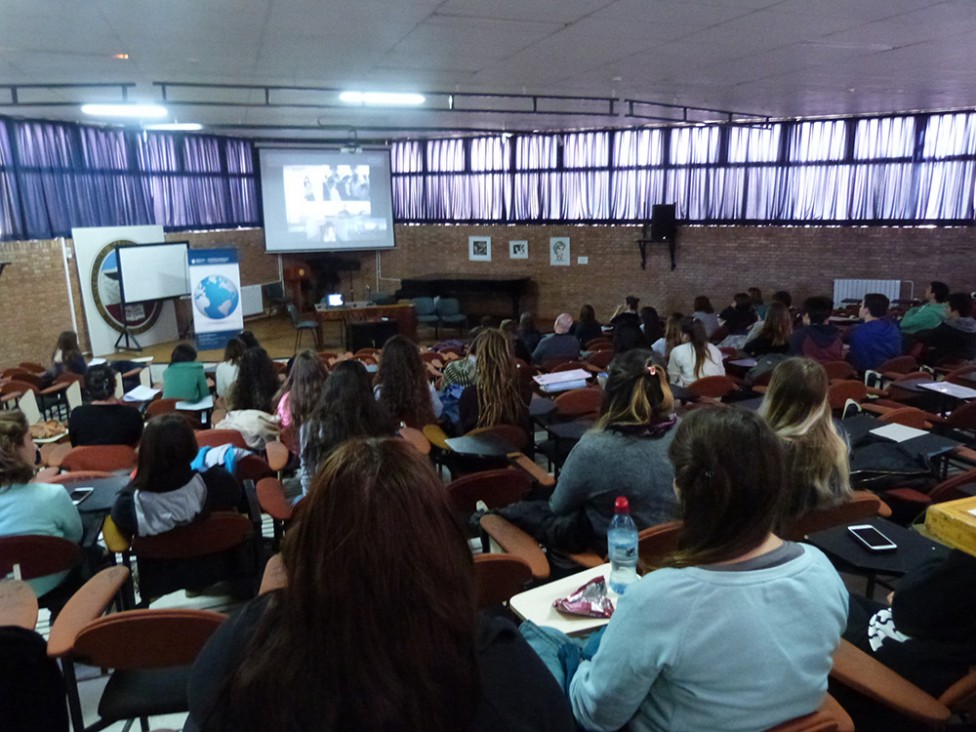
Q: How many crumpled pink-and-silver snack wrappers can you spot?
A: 1